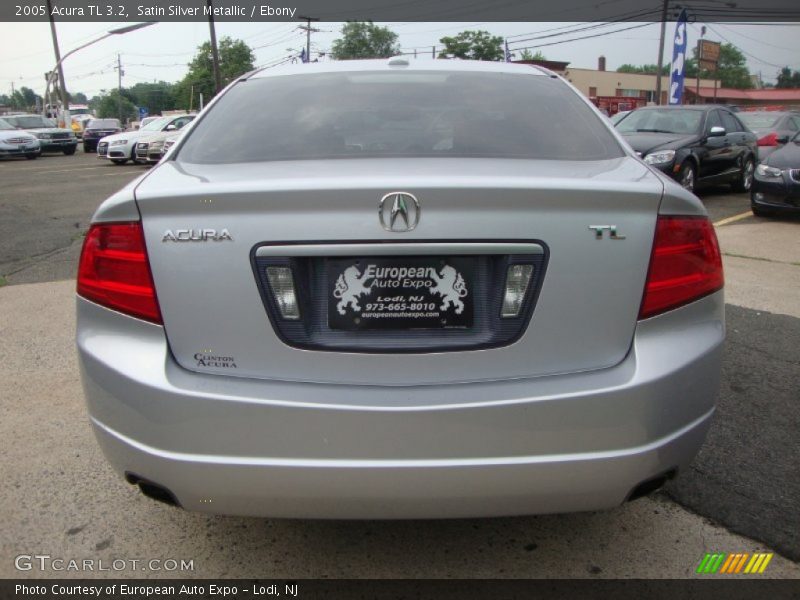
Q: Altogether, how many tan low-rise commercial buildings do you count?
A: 1